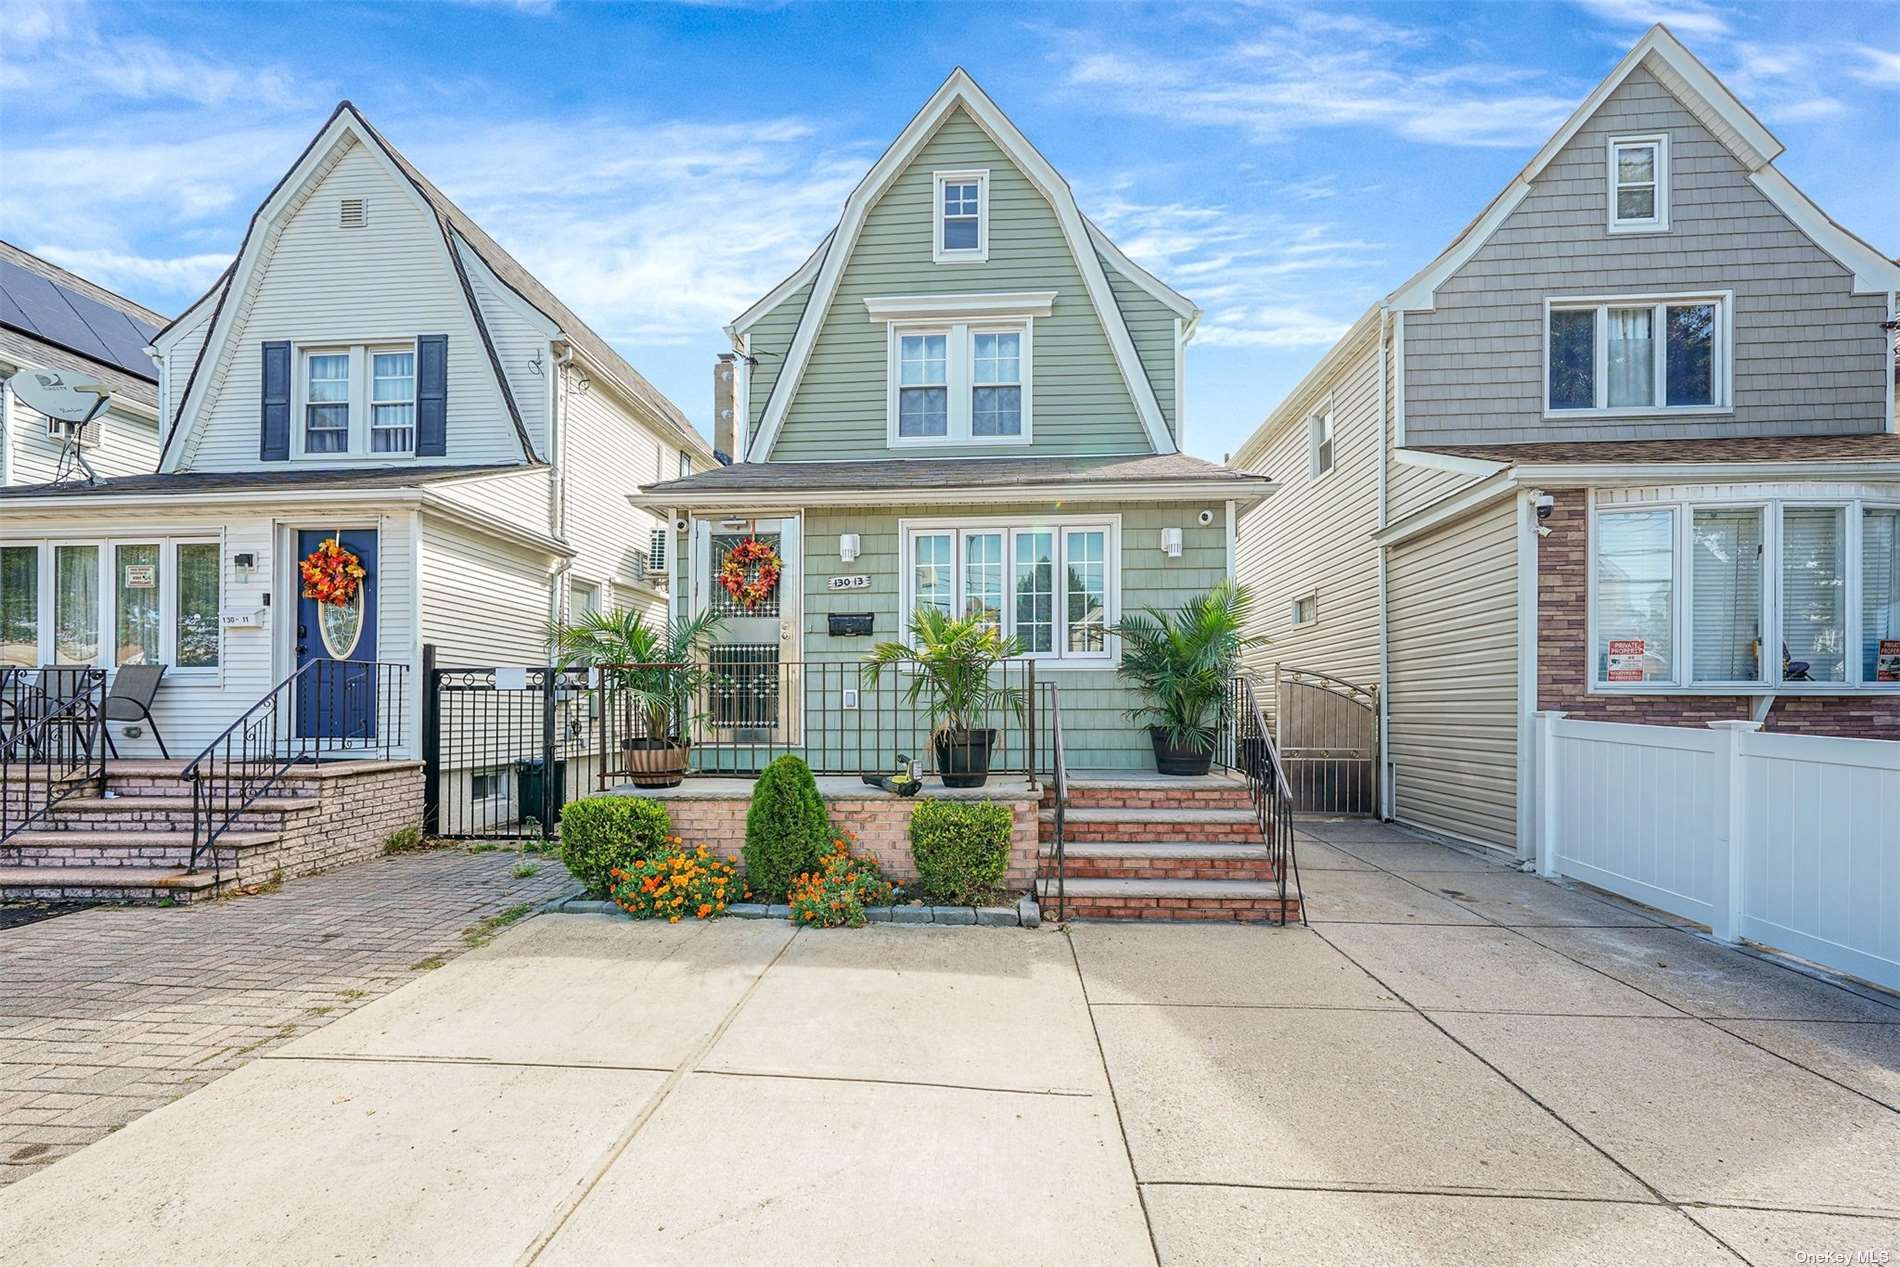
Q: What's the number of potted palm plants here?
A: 3